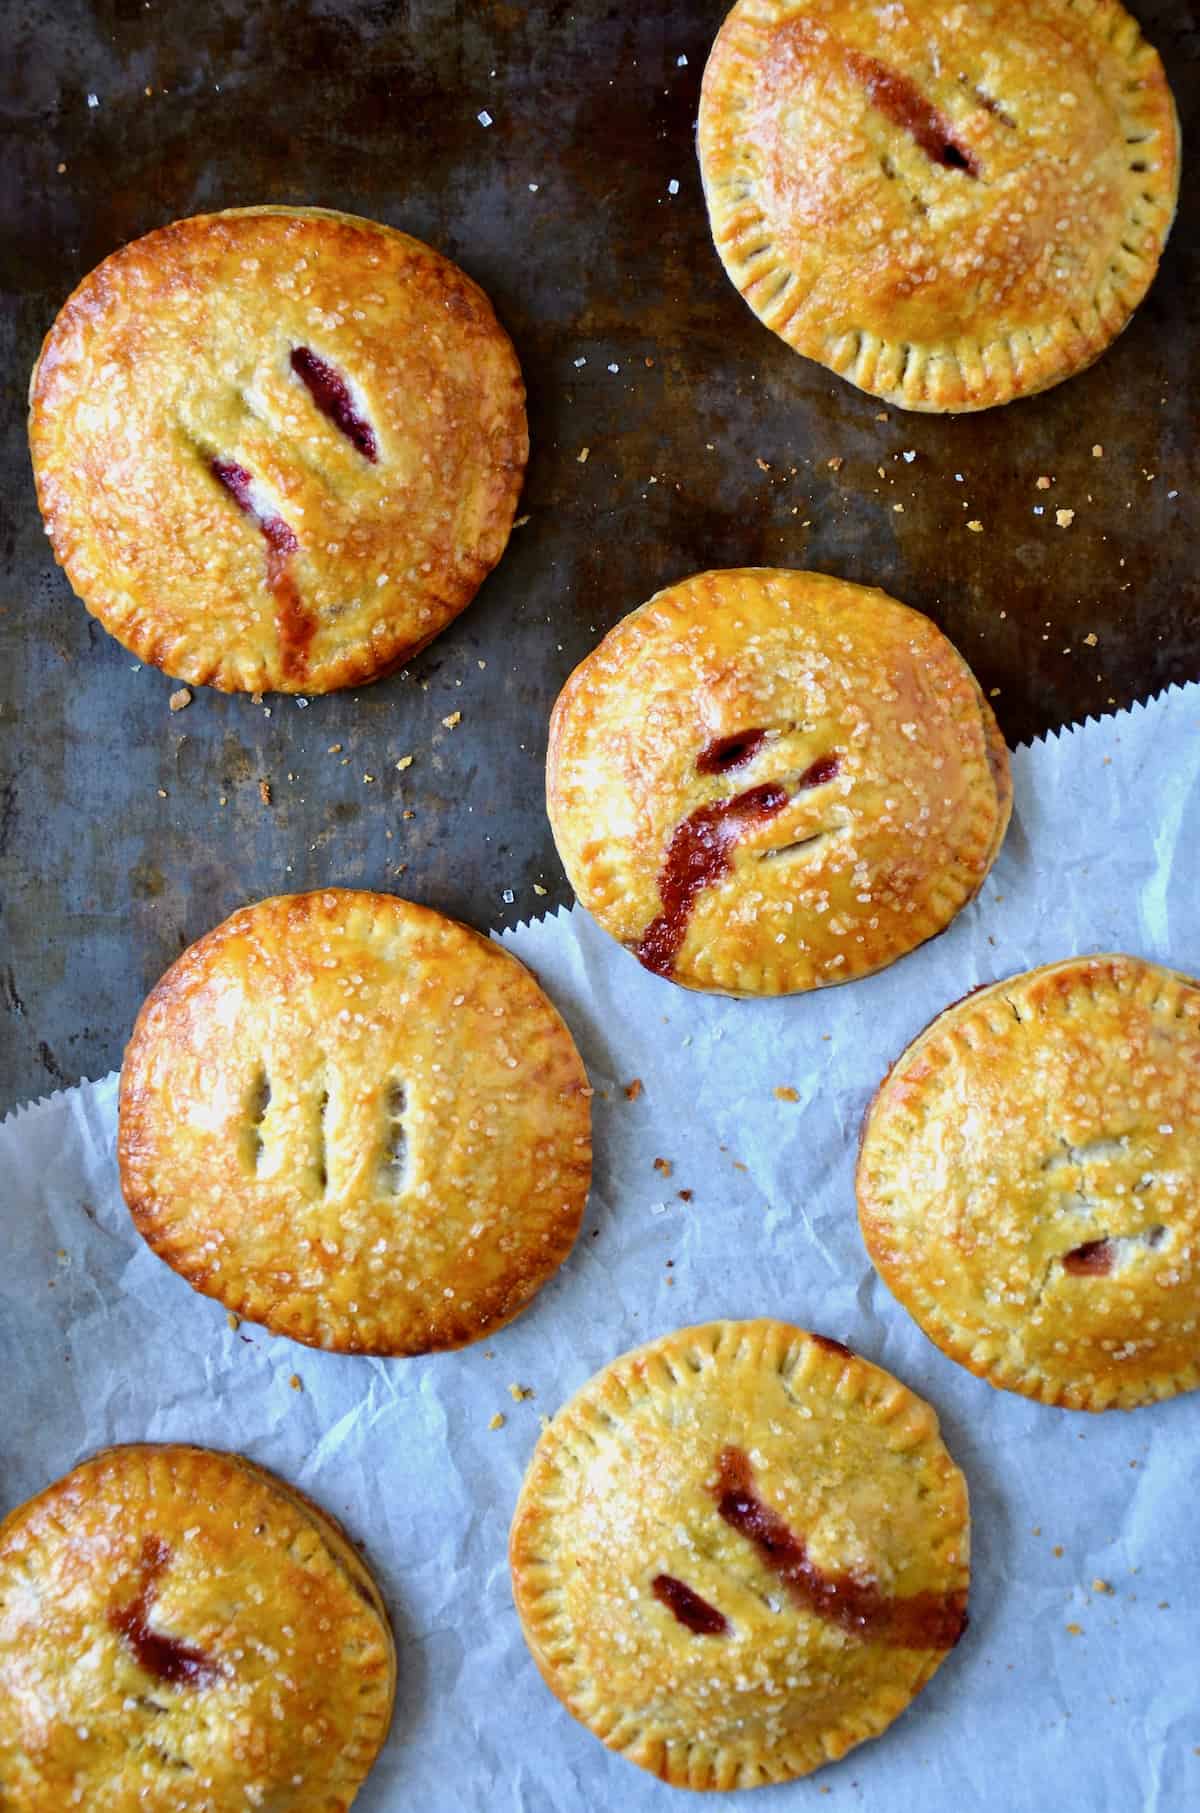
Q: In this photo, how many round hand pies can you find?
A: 7